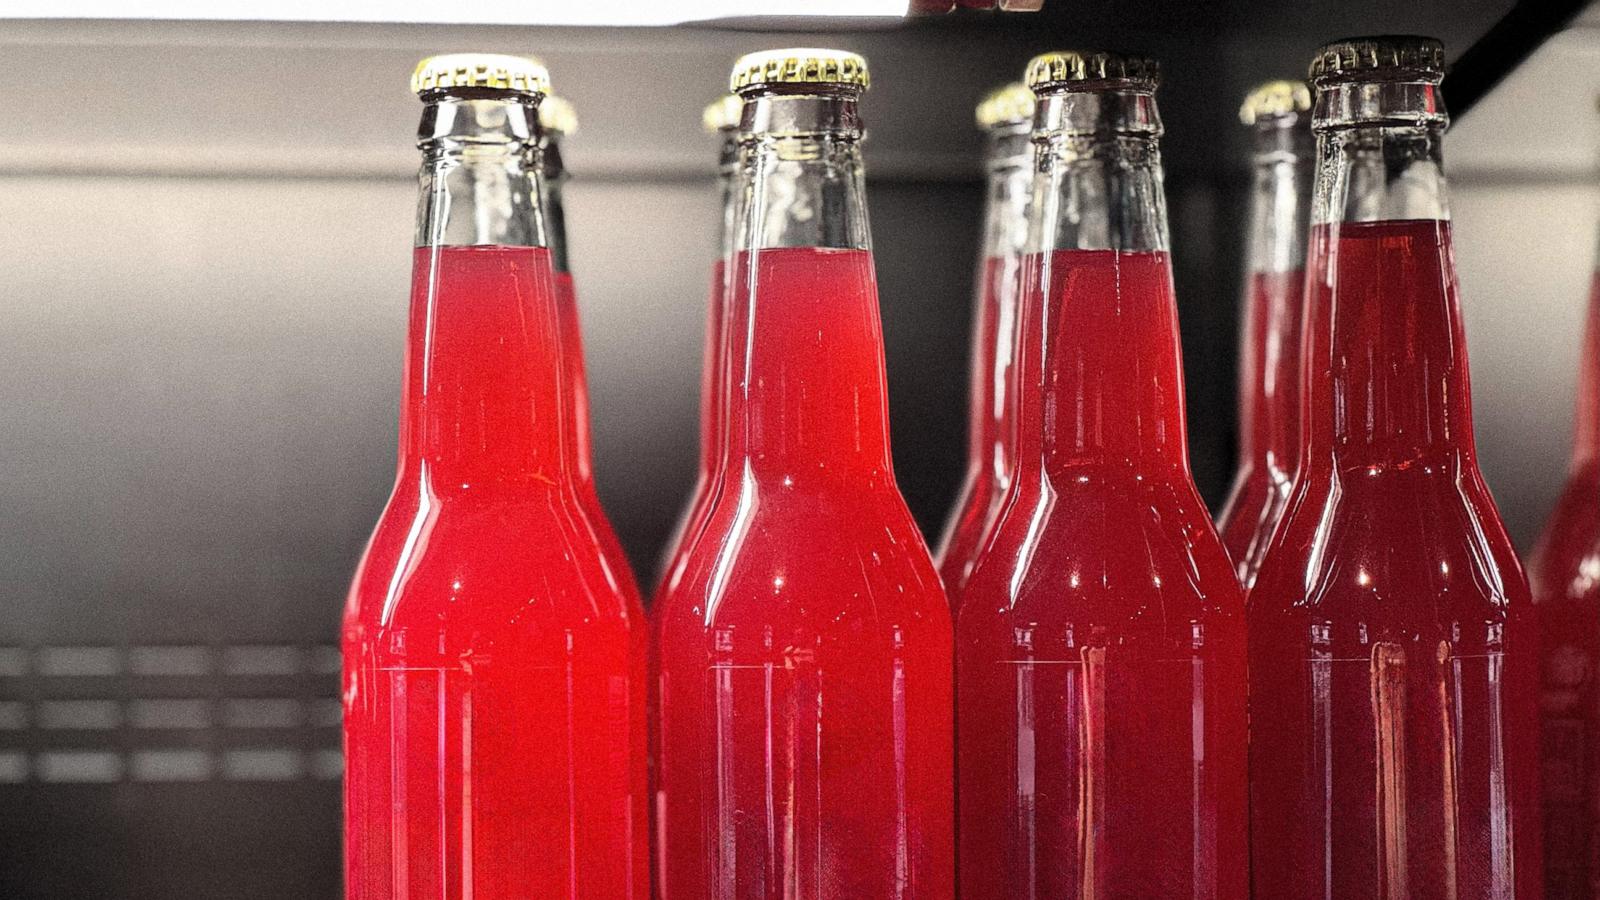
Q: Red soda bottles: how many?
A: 9